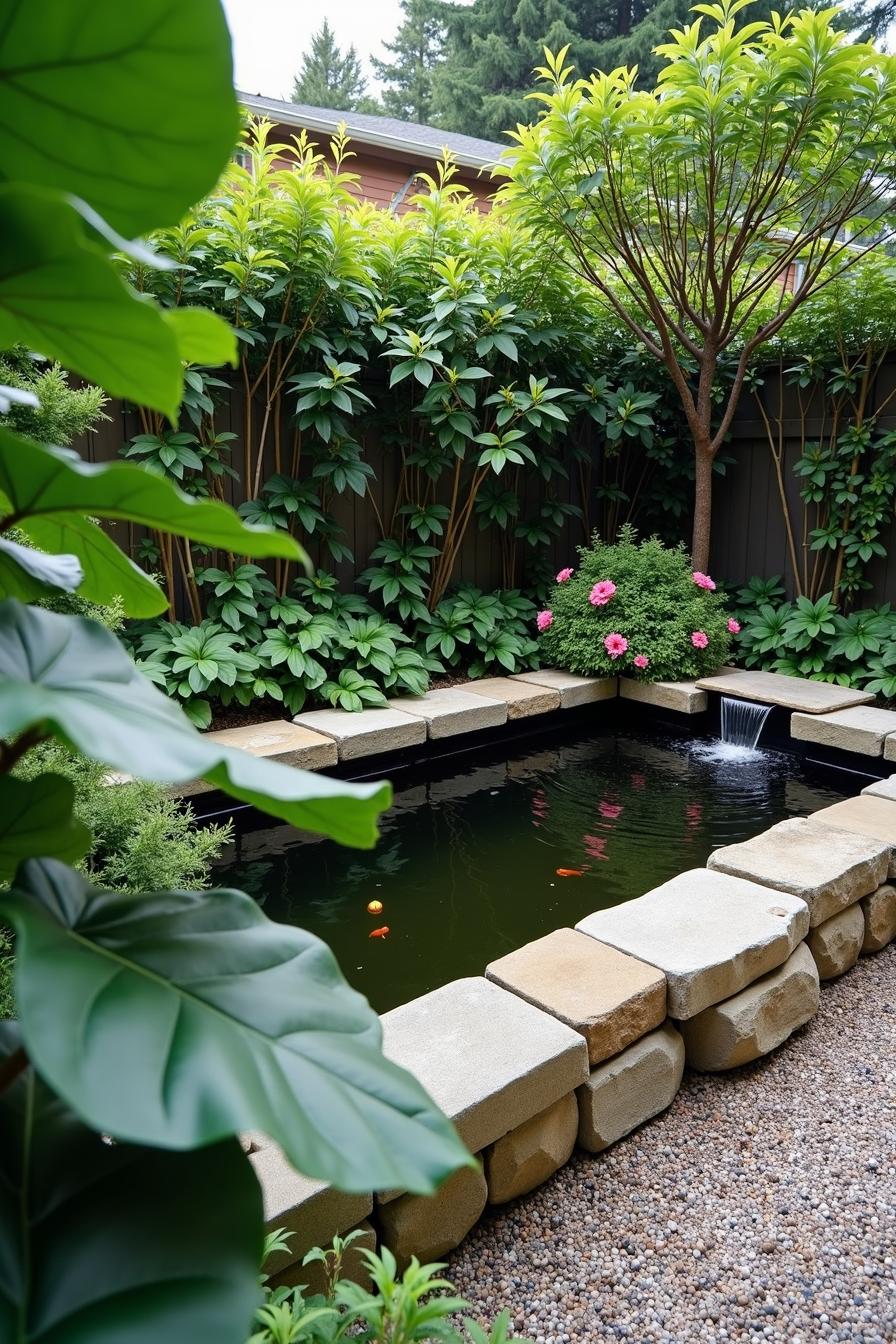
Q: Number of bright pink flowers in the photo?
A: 8